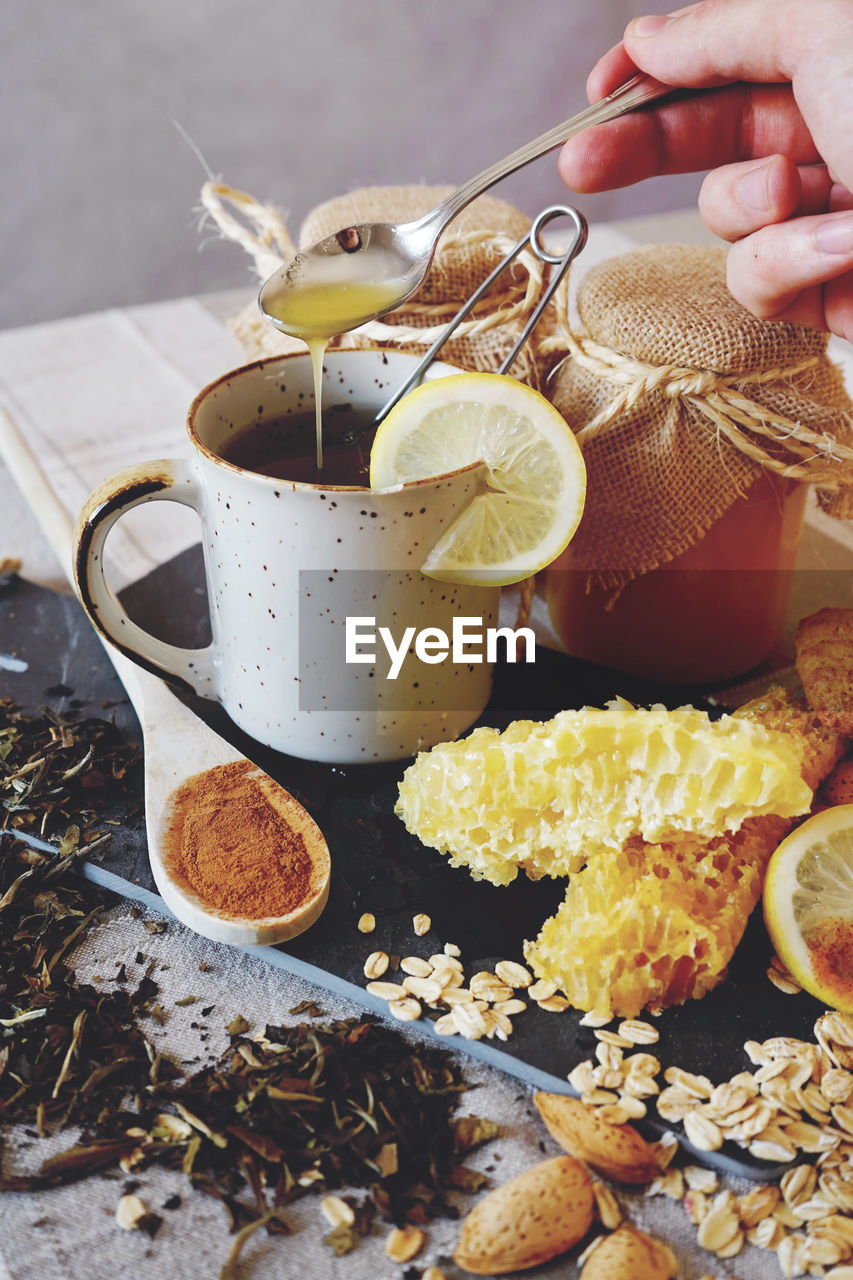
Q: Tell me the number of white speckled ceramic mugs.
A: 1